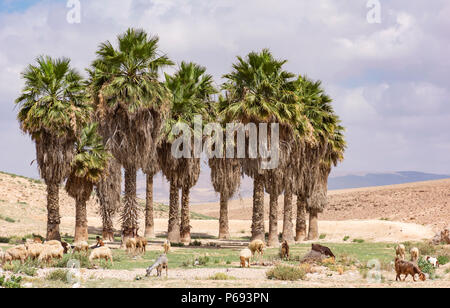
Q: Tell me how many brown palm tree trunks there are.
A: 13